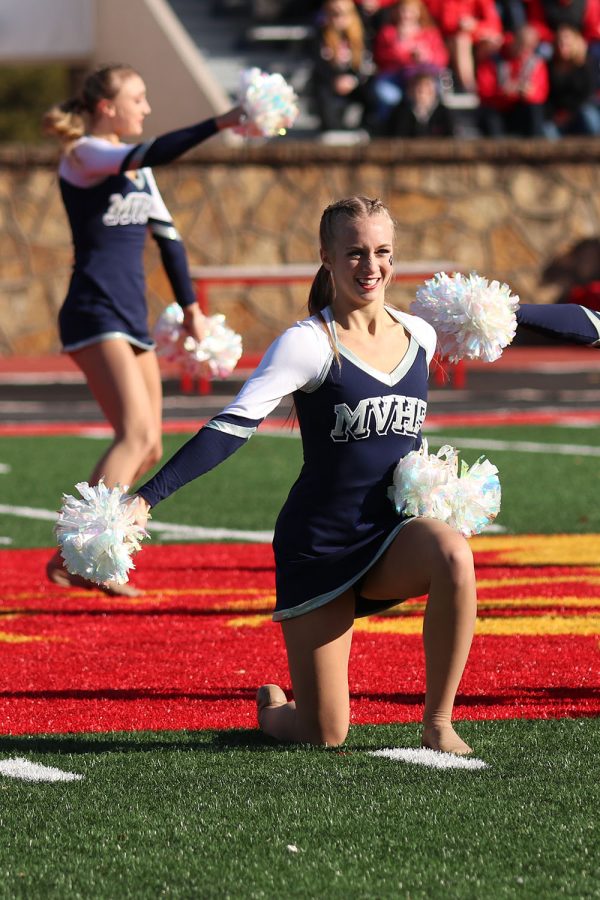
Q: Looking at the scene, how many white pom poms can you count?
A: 5